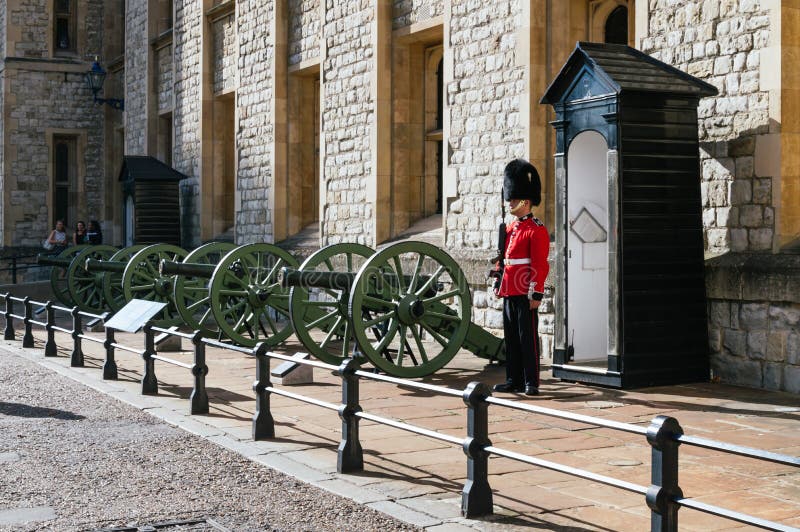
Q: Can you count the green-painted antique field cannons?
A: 4